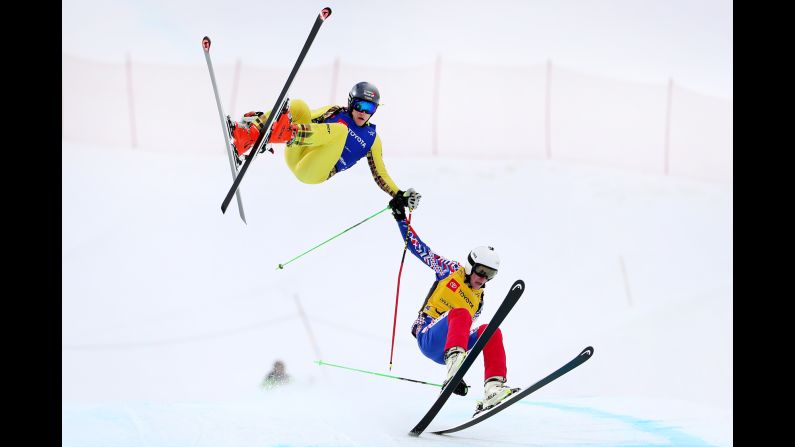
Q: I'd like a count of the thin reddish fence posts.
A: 6